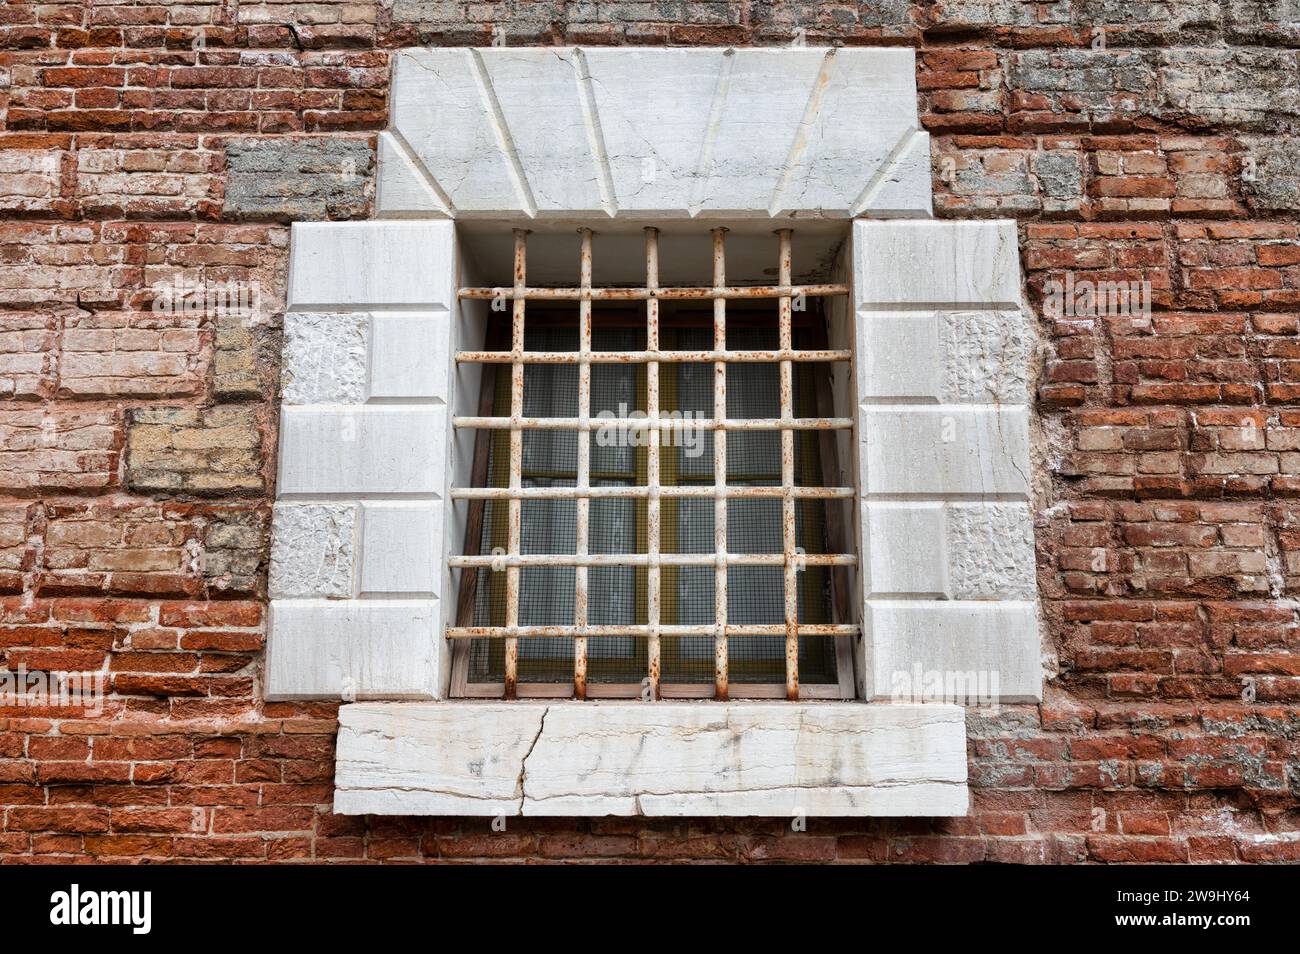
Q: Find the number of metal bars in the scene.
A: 11